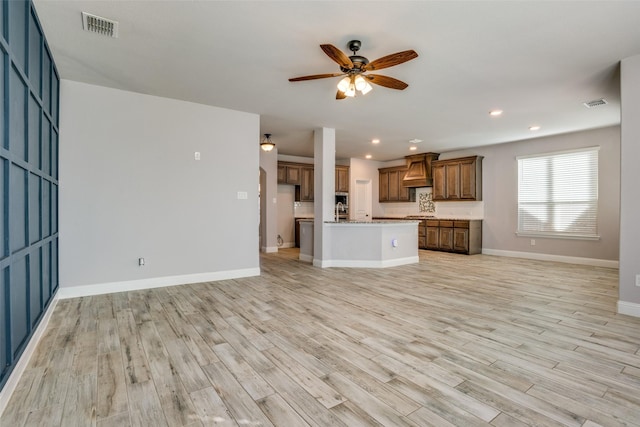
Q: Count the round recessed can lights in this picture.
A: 5